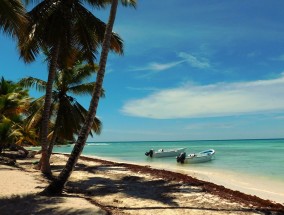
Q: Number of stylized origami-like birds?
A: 0